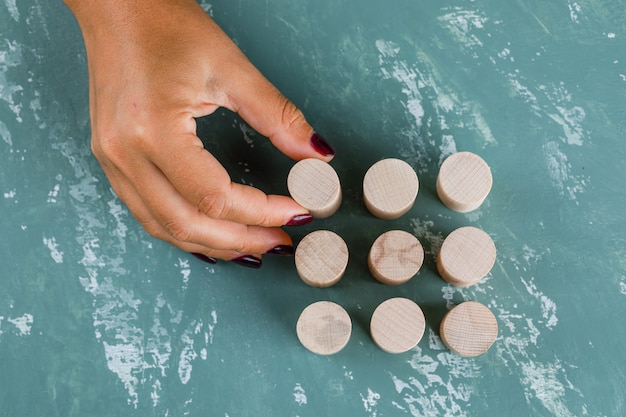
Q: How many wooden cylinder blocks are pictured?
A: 9